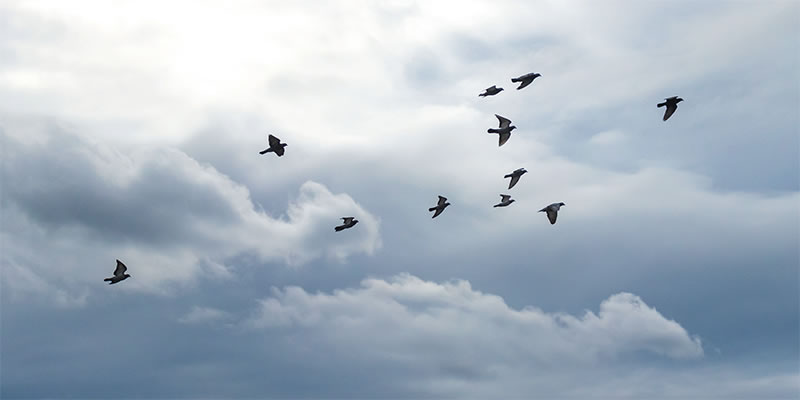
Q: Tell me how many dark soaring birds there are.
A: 11